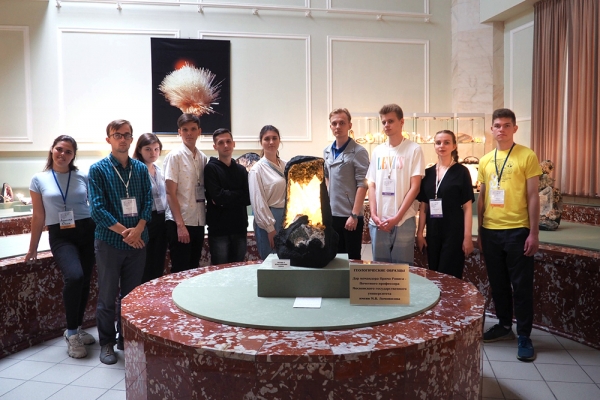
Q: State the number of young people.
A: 10